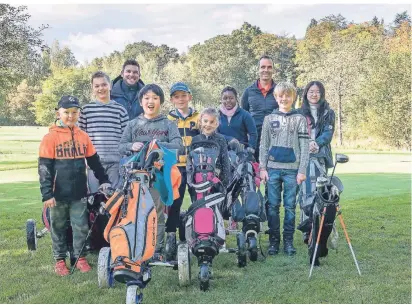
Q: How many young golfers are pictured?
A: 8